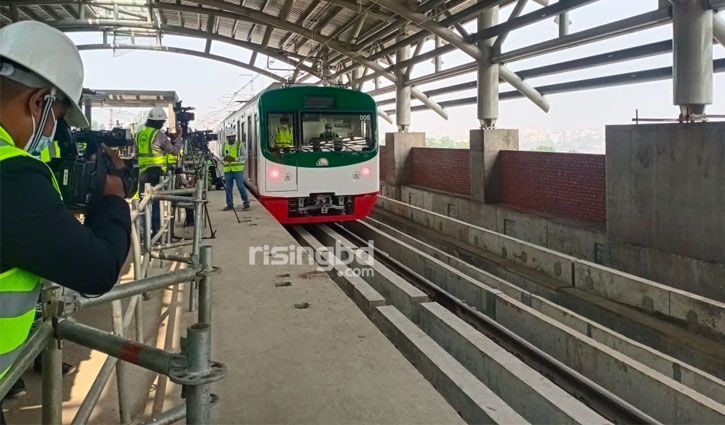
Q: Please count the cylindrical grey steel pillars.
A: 3